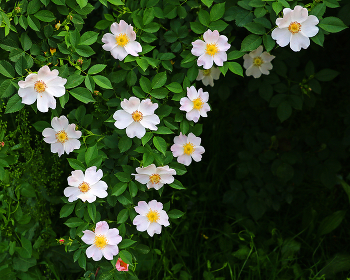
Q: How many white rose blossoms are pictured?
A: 14